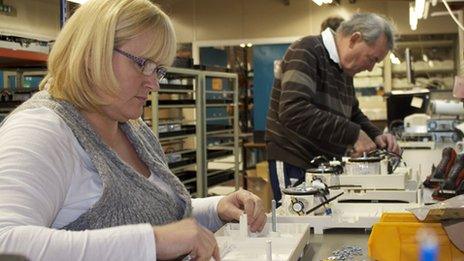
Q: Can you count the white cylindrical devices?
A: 3